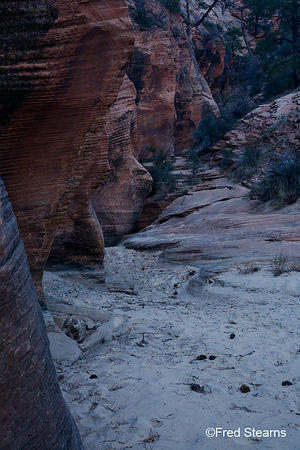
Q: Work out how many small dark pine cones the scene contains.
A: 7